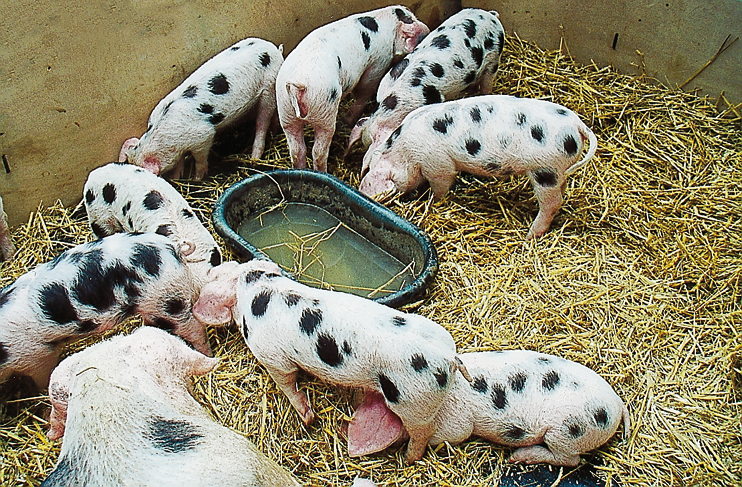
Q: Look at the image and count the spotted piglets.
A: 8